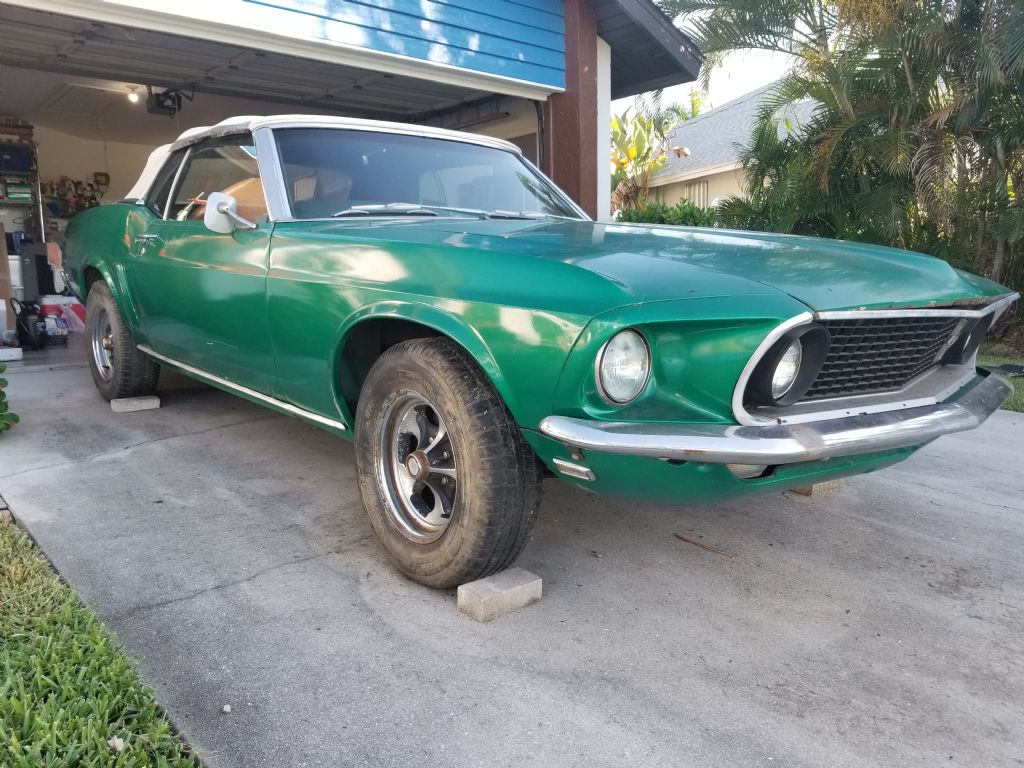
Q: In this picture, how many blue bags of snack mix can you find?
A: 0